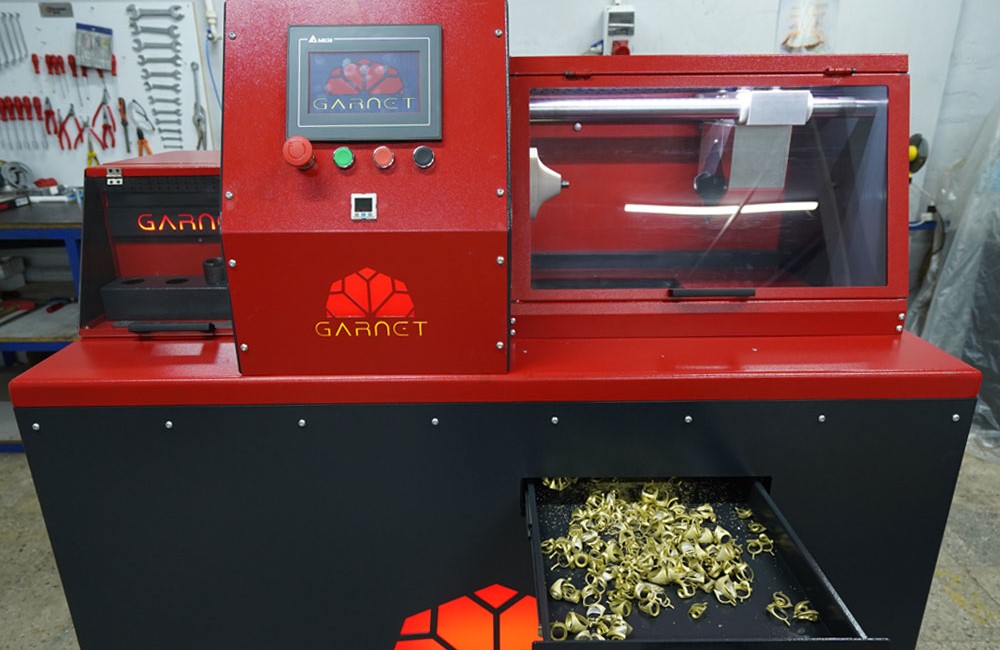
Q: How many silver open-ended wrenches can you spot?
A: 12